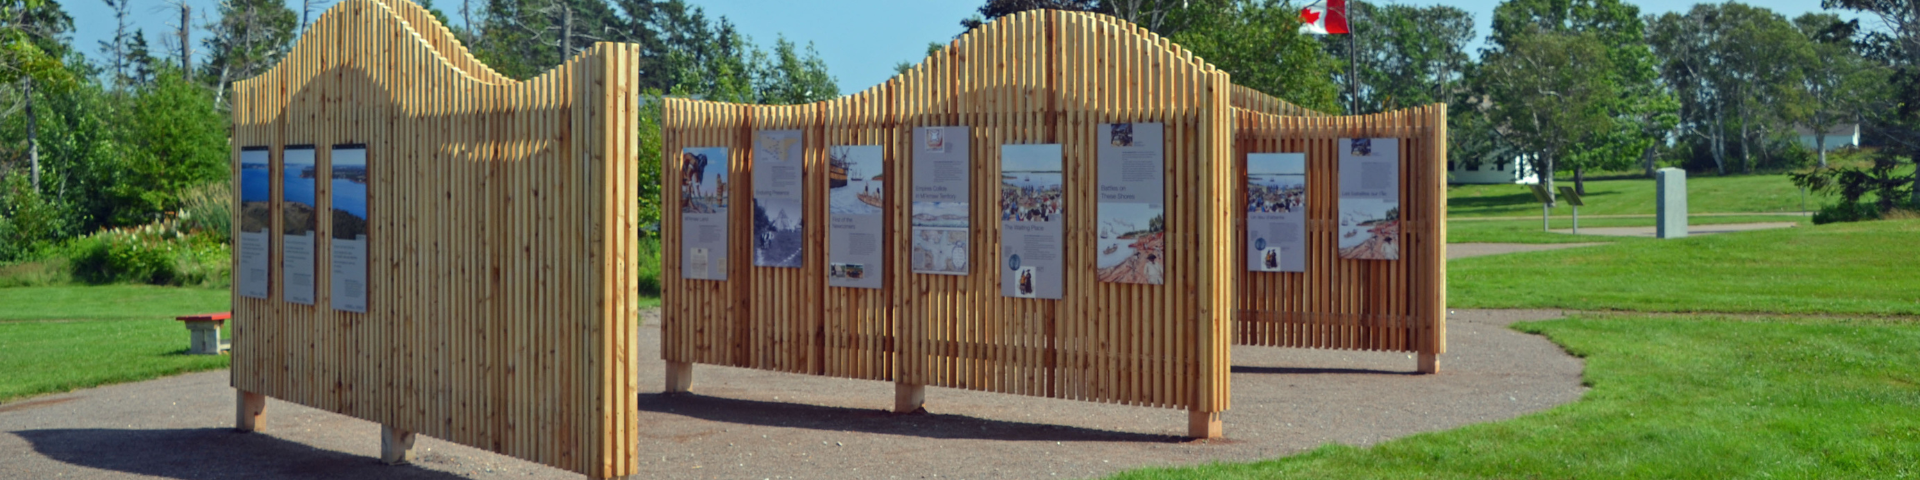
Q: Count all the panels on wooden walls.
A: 11